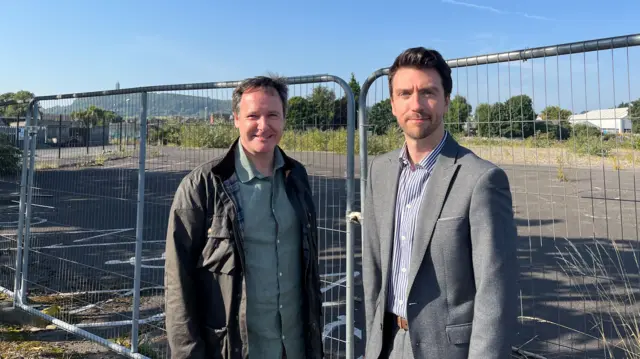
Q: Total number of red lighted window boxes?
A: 0